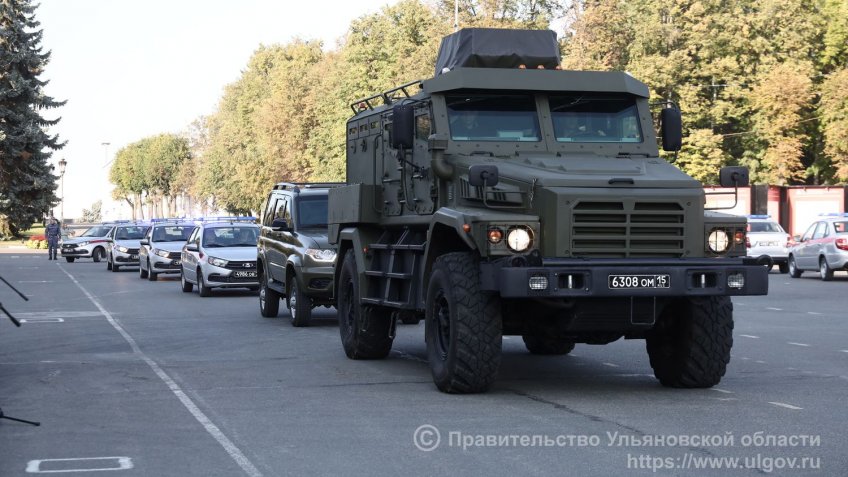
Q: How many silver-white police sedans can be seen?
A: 6